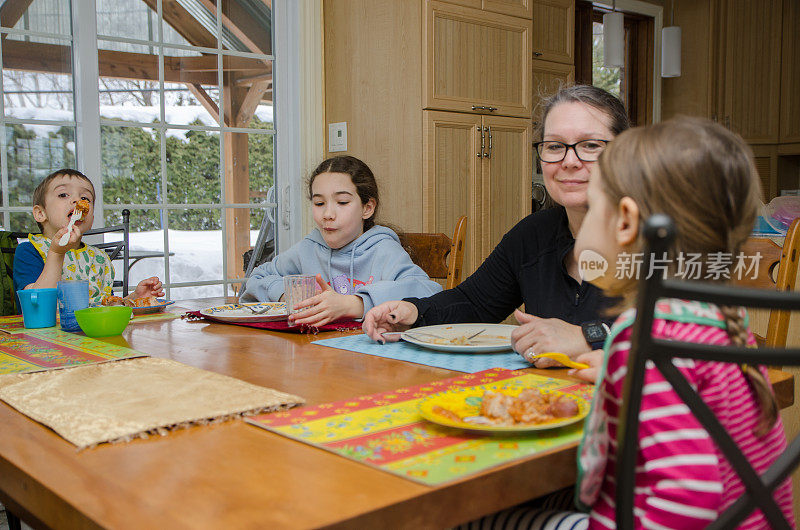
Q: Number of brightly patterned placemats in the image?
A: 3